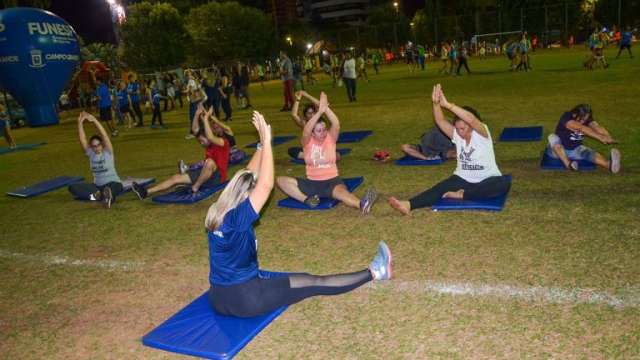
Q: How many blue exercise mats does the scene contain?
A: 14